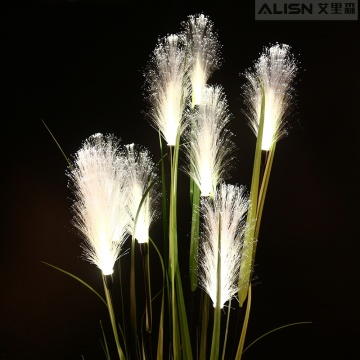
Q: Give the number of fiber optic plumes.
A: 7